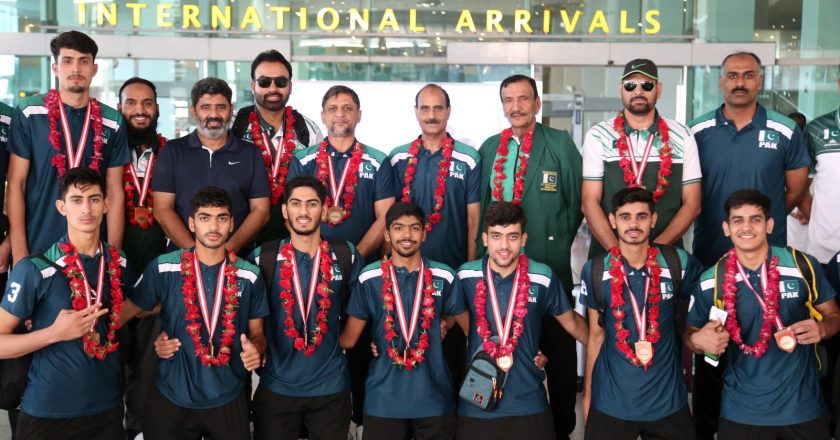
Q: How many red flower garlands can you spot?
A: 14